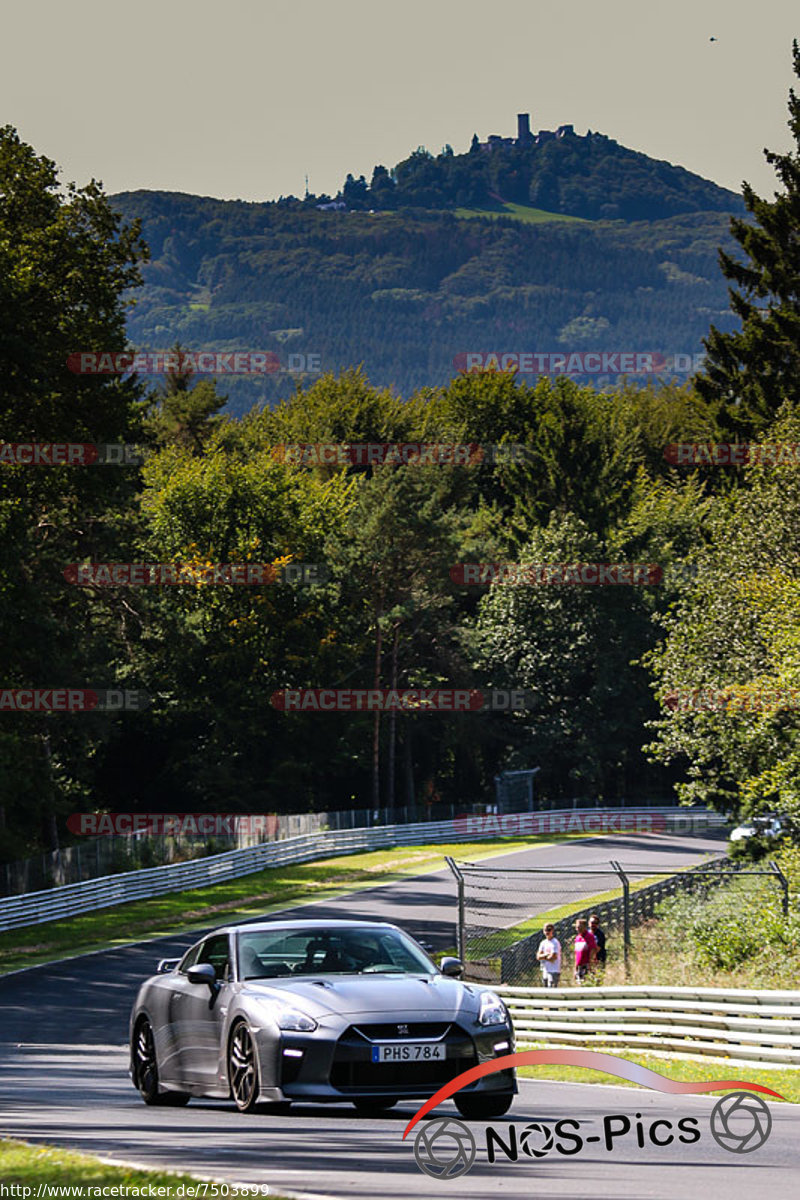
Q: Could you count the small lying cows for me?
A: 0